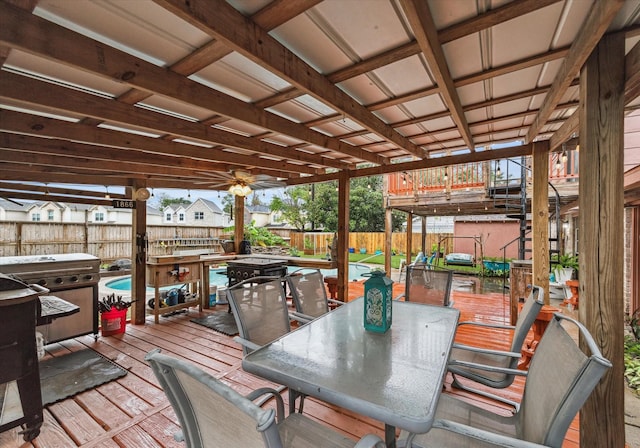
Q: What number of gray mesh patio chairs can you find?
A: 6